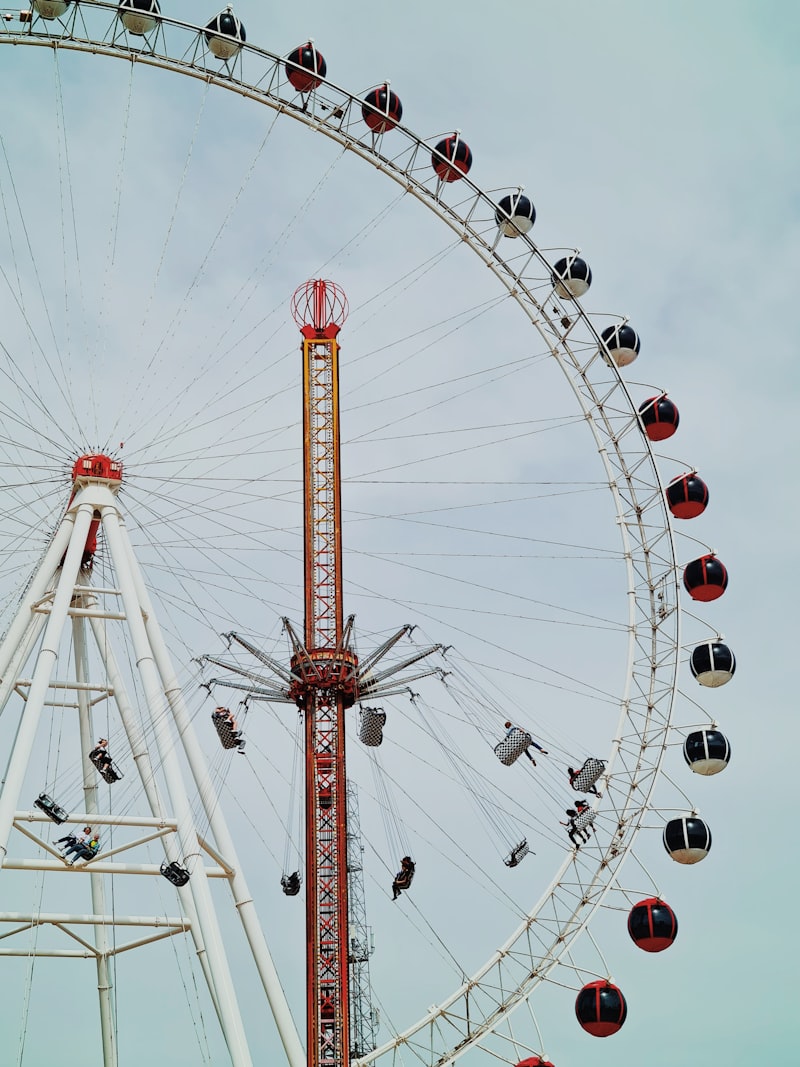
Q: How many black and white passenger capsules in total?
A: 9